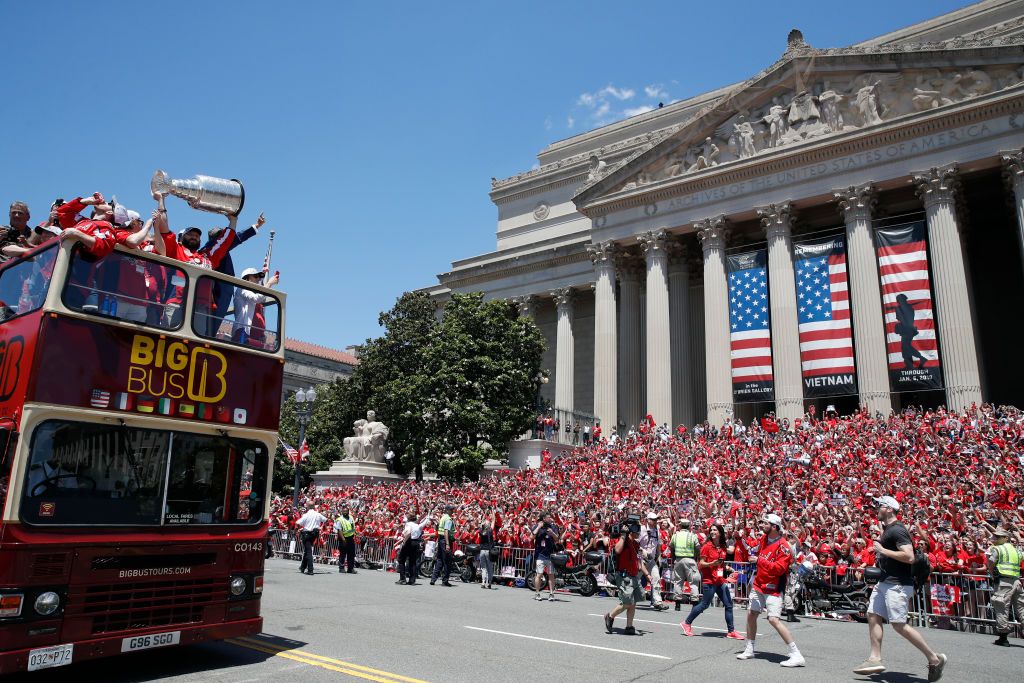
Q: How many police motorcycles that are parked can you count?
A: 3